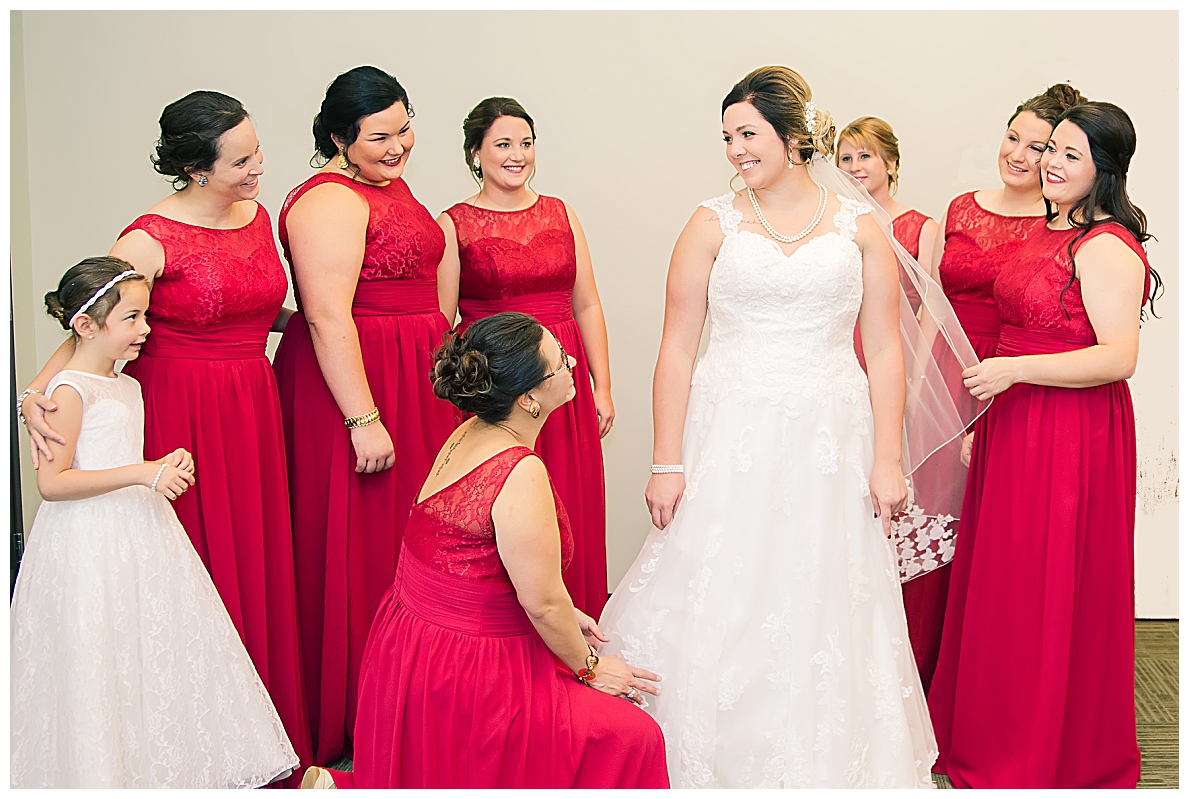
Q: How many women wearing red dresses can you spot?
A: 7